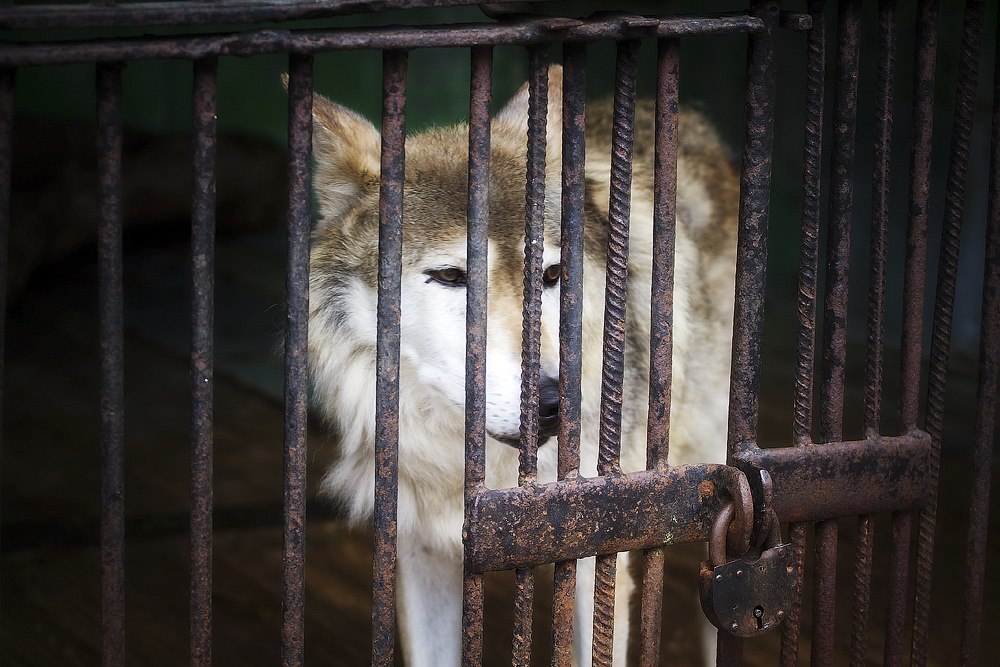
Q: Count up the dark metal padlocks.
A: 1